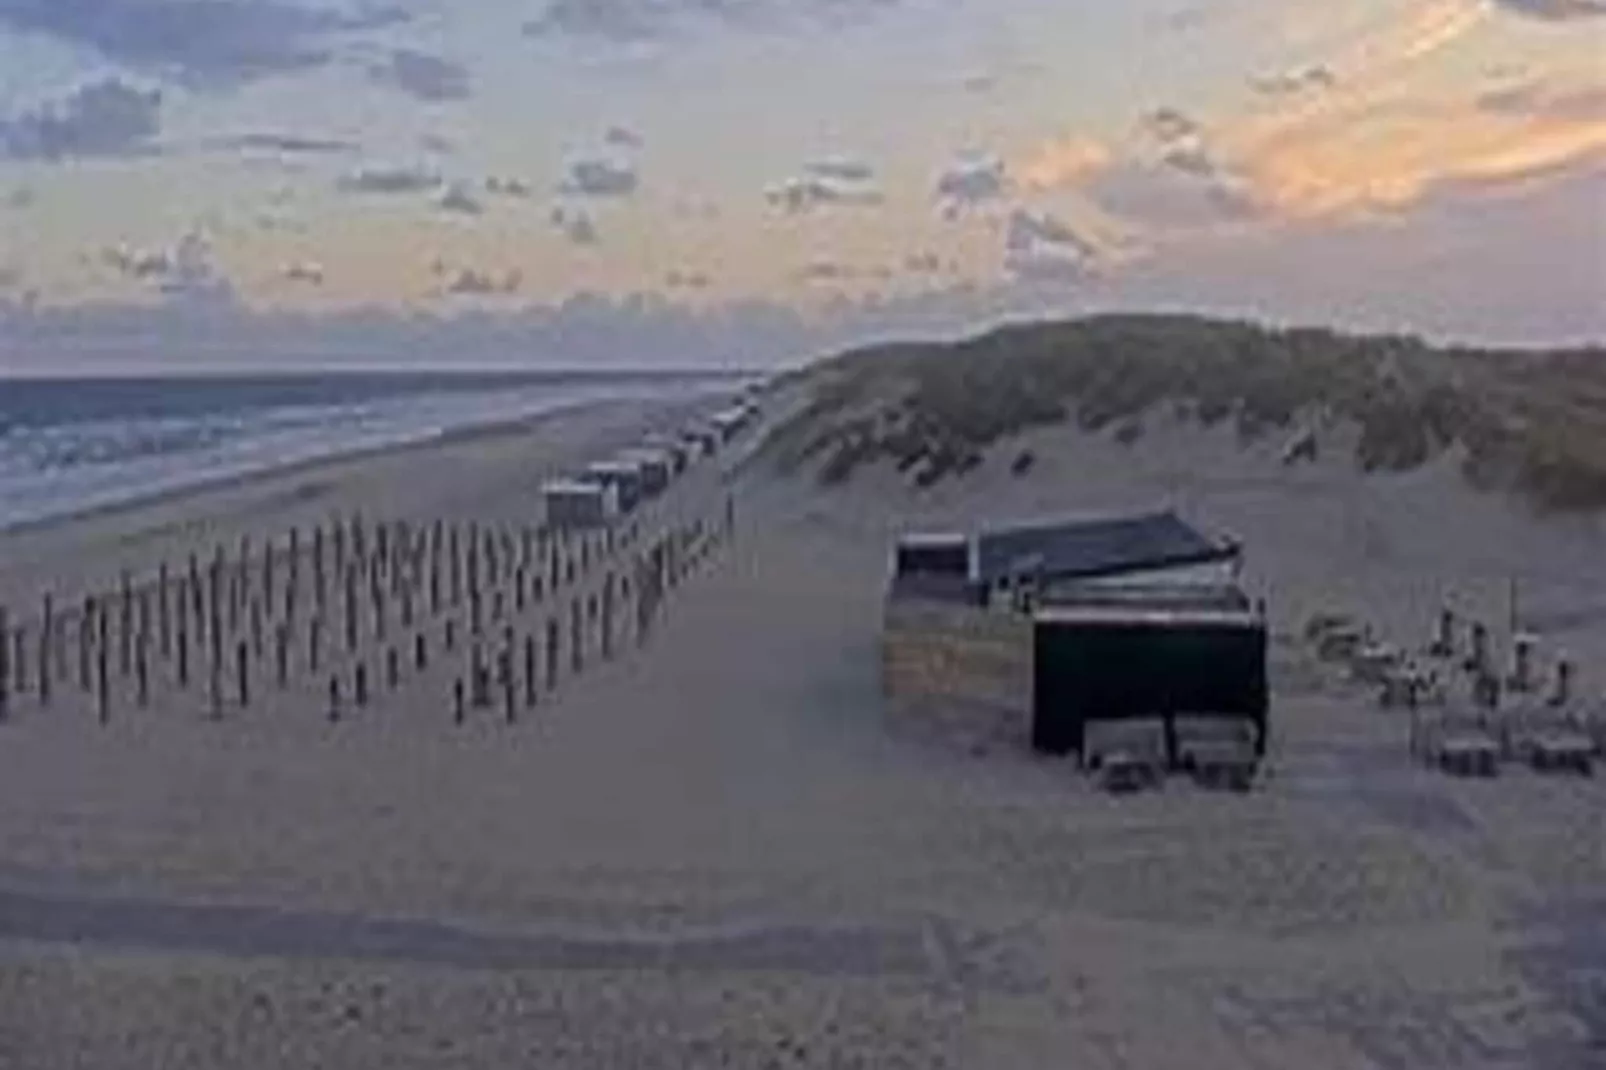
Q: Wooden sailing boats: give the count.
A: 0